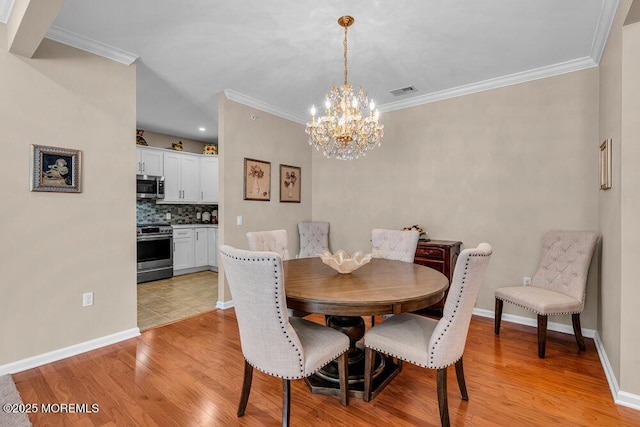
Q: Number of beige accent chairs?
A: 6